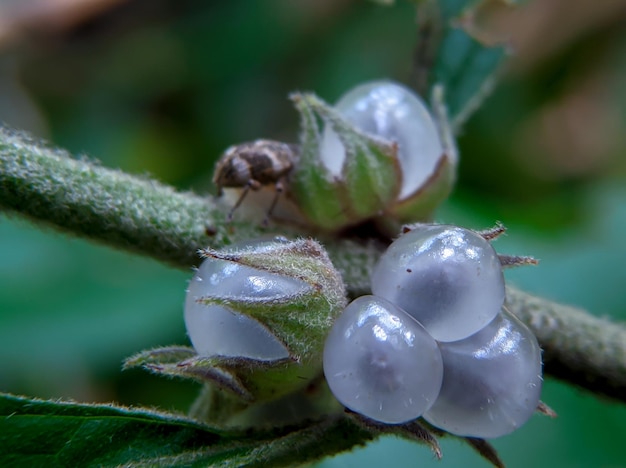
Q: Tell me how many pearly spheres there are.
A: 5